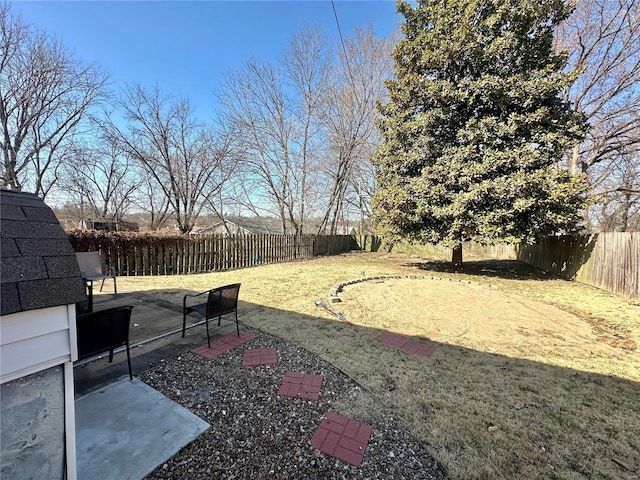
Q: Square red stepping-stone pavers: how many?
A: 7